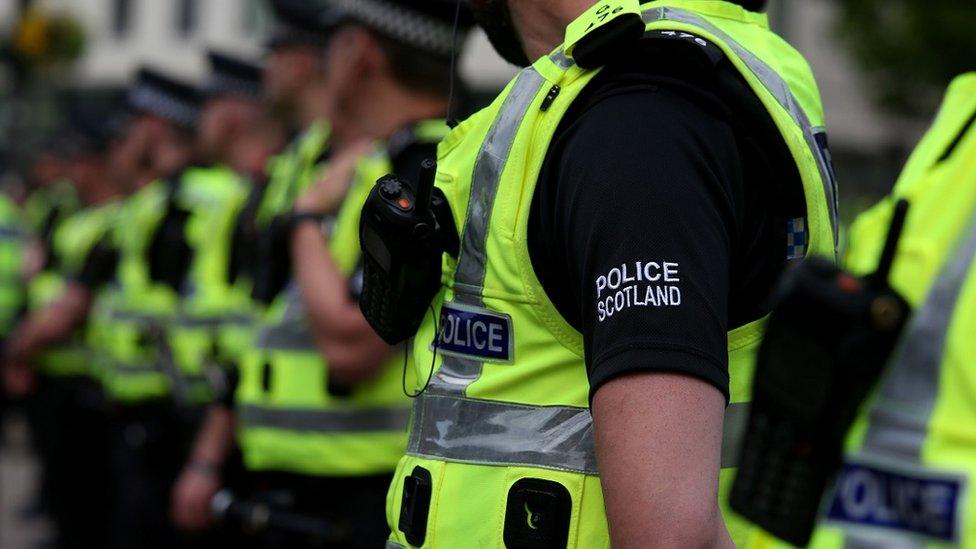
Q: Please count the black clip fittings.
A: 2